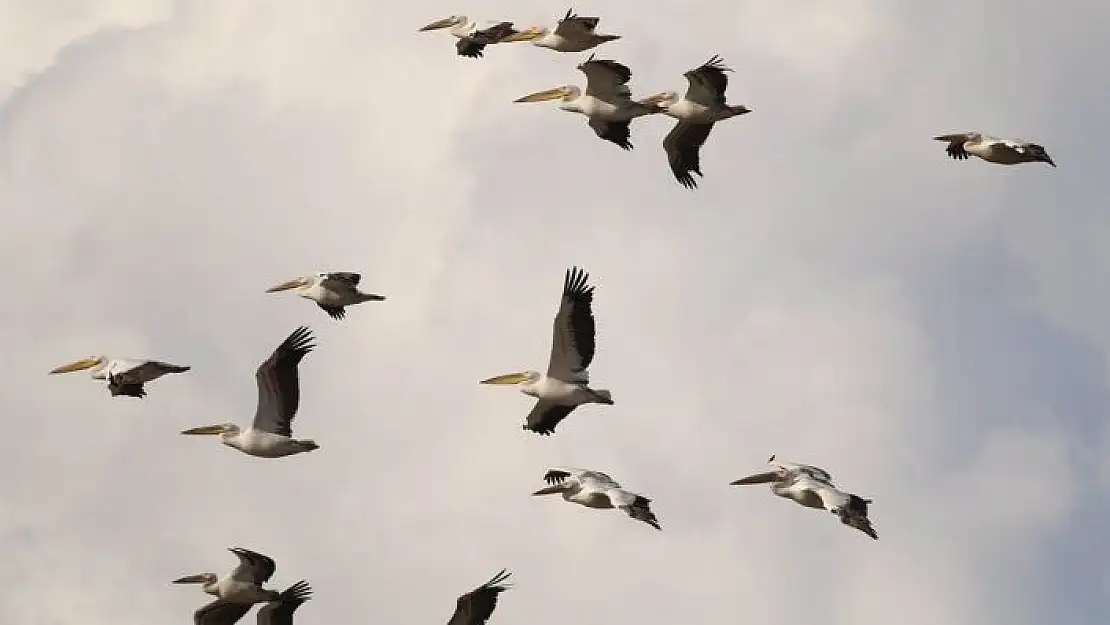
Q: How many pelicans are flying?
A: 14